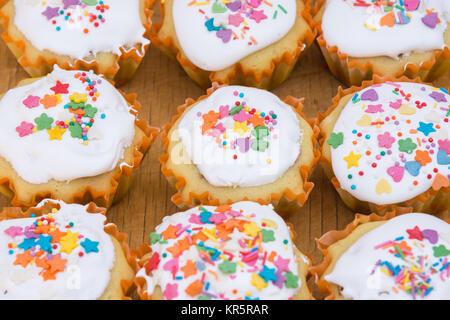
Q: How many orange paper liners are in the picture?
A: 9